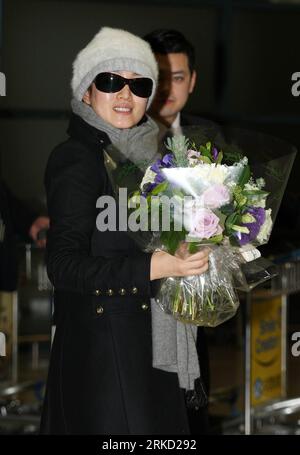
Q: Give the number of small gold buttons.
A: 6